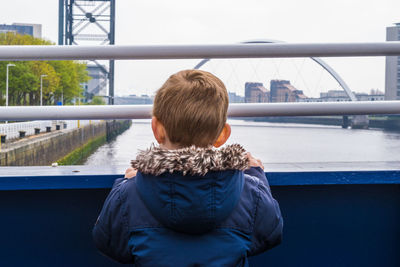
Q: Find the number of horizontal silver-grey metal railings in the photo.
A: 2